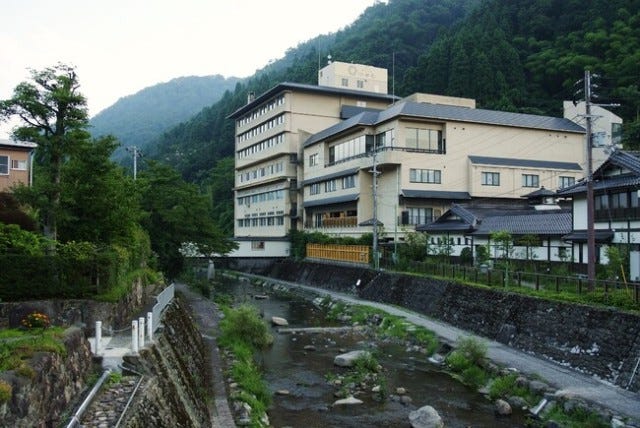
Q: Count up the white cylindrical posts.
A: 4